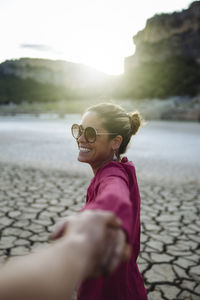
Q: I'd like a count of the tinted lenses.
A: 2